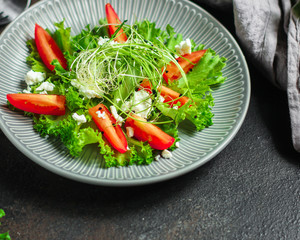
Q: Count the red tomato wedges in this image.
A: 7